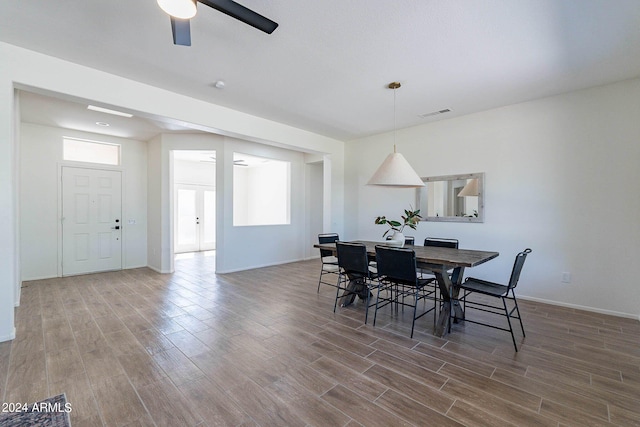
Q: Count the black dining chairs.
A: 6